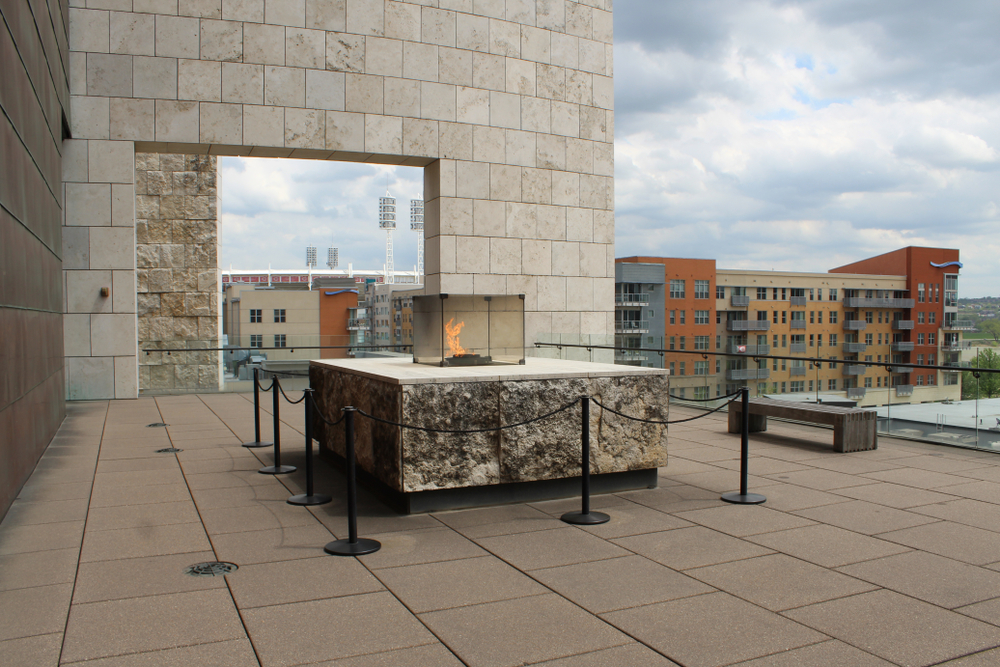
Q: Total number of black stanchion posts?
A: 6